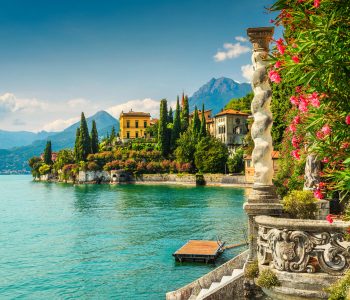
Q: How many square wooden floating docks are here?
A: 1